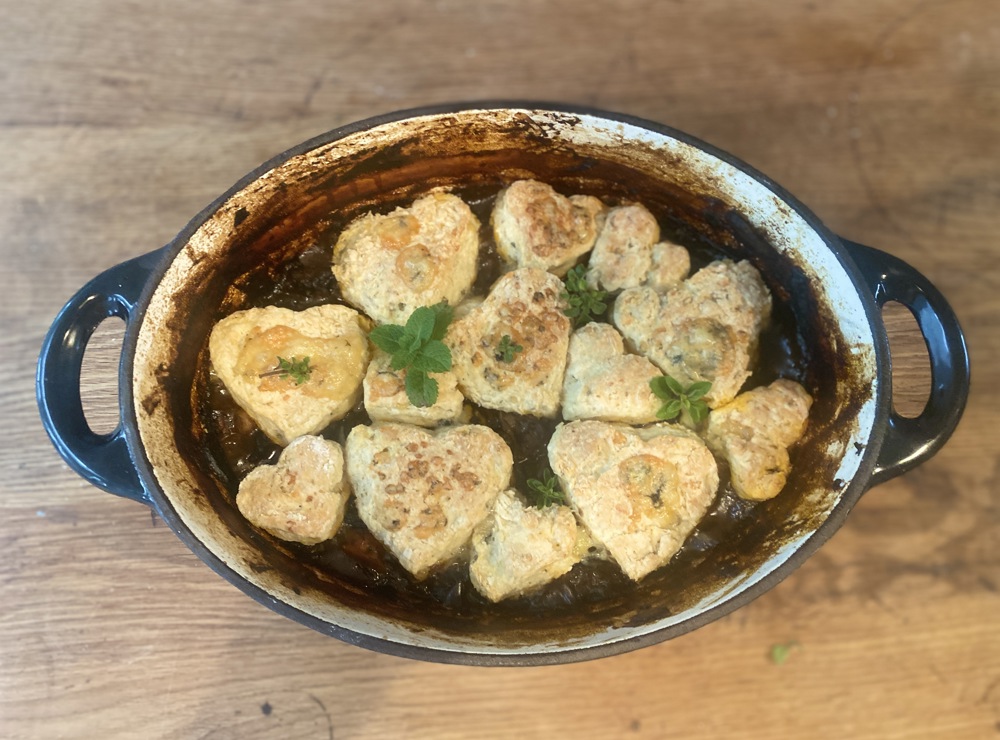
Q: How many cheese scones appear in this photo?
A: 13